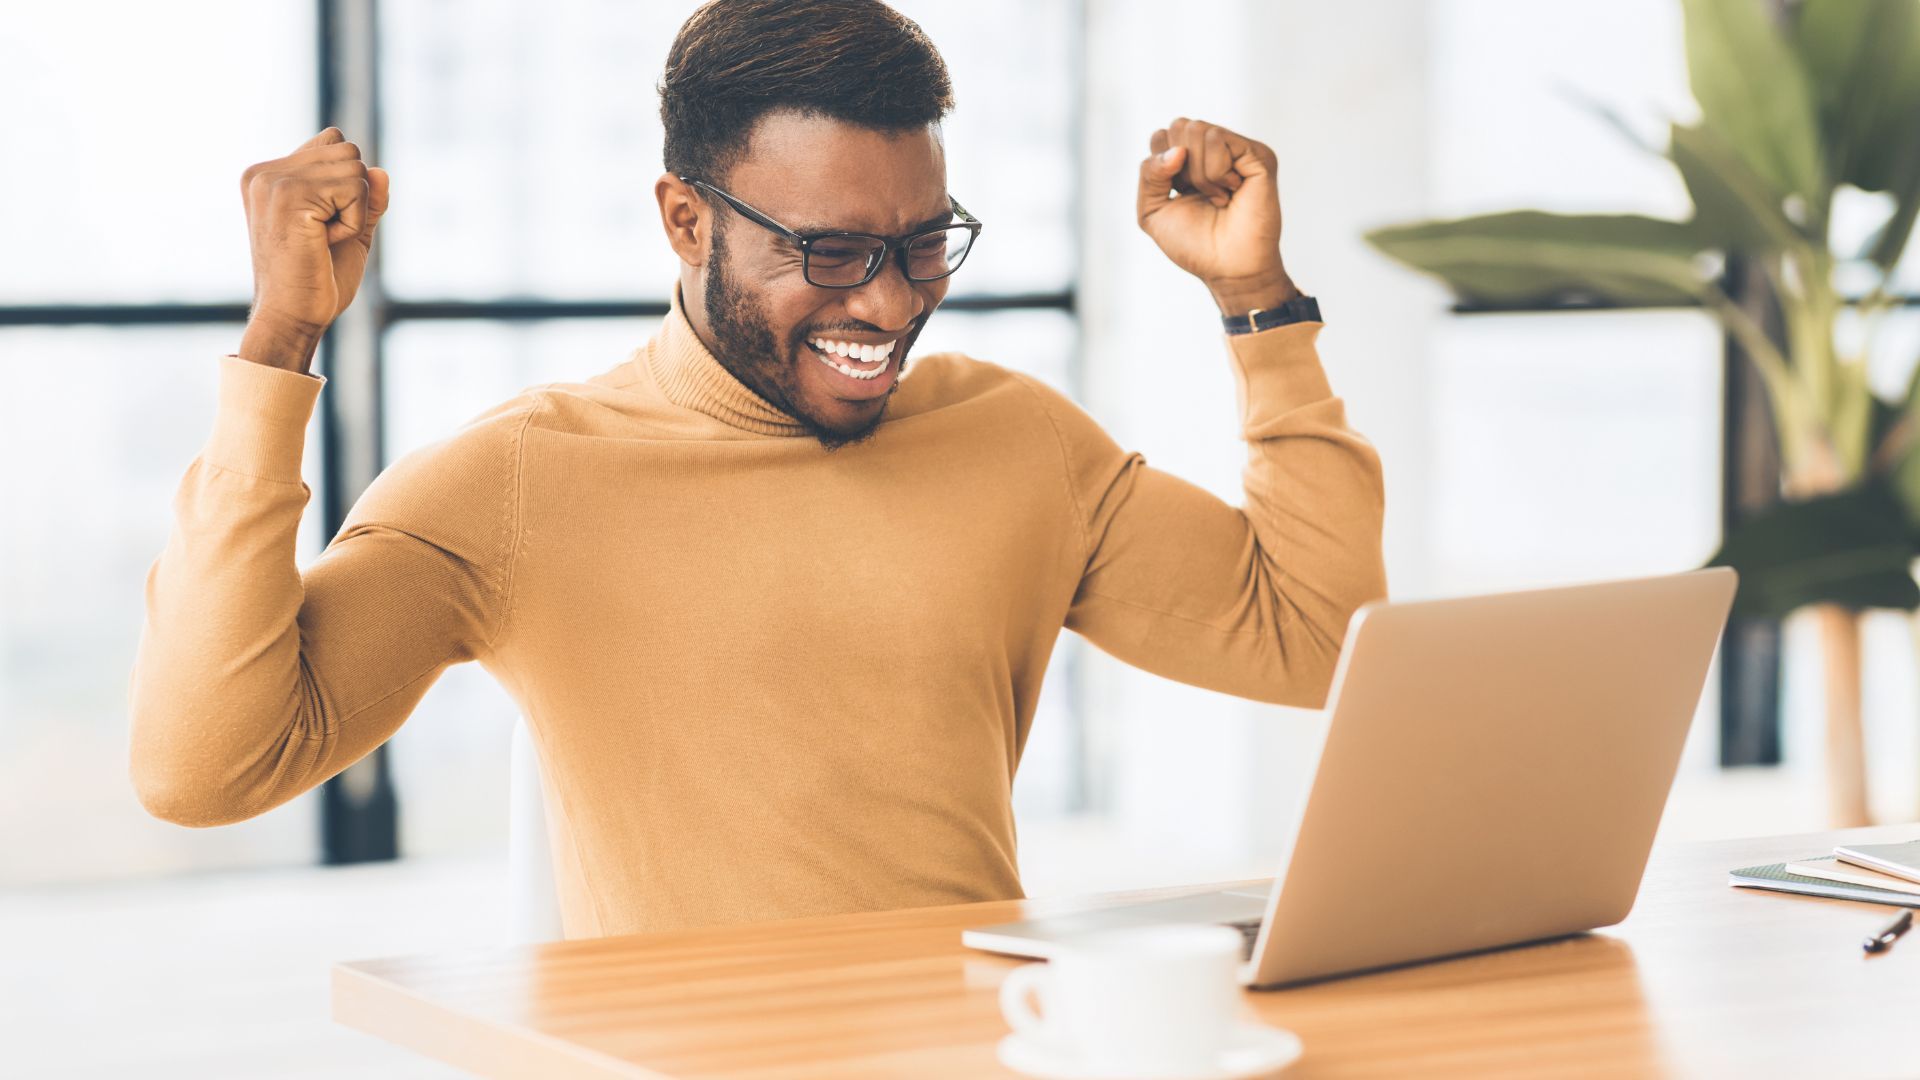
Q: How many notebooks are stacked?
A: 3